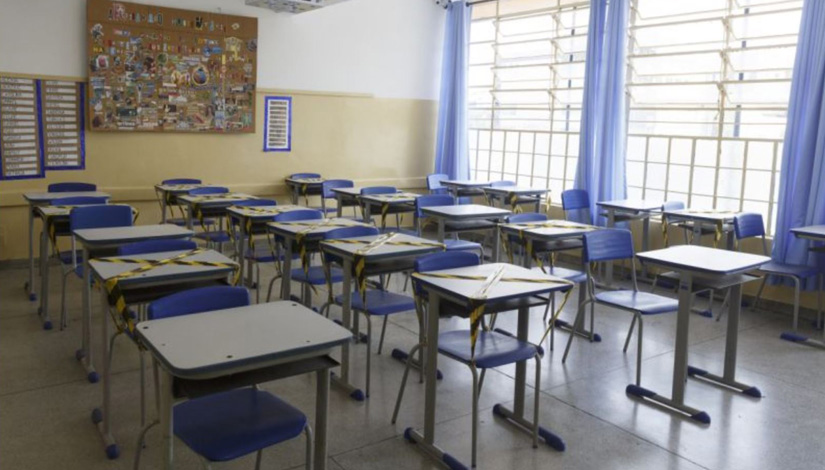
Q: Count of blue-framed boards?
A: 3